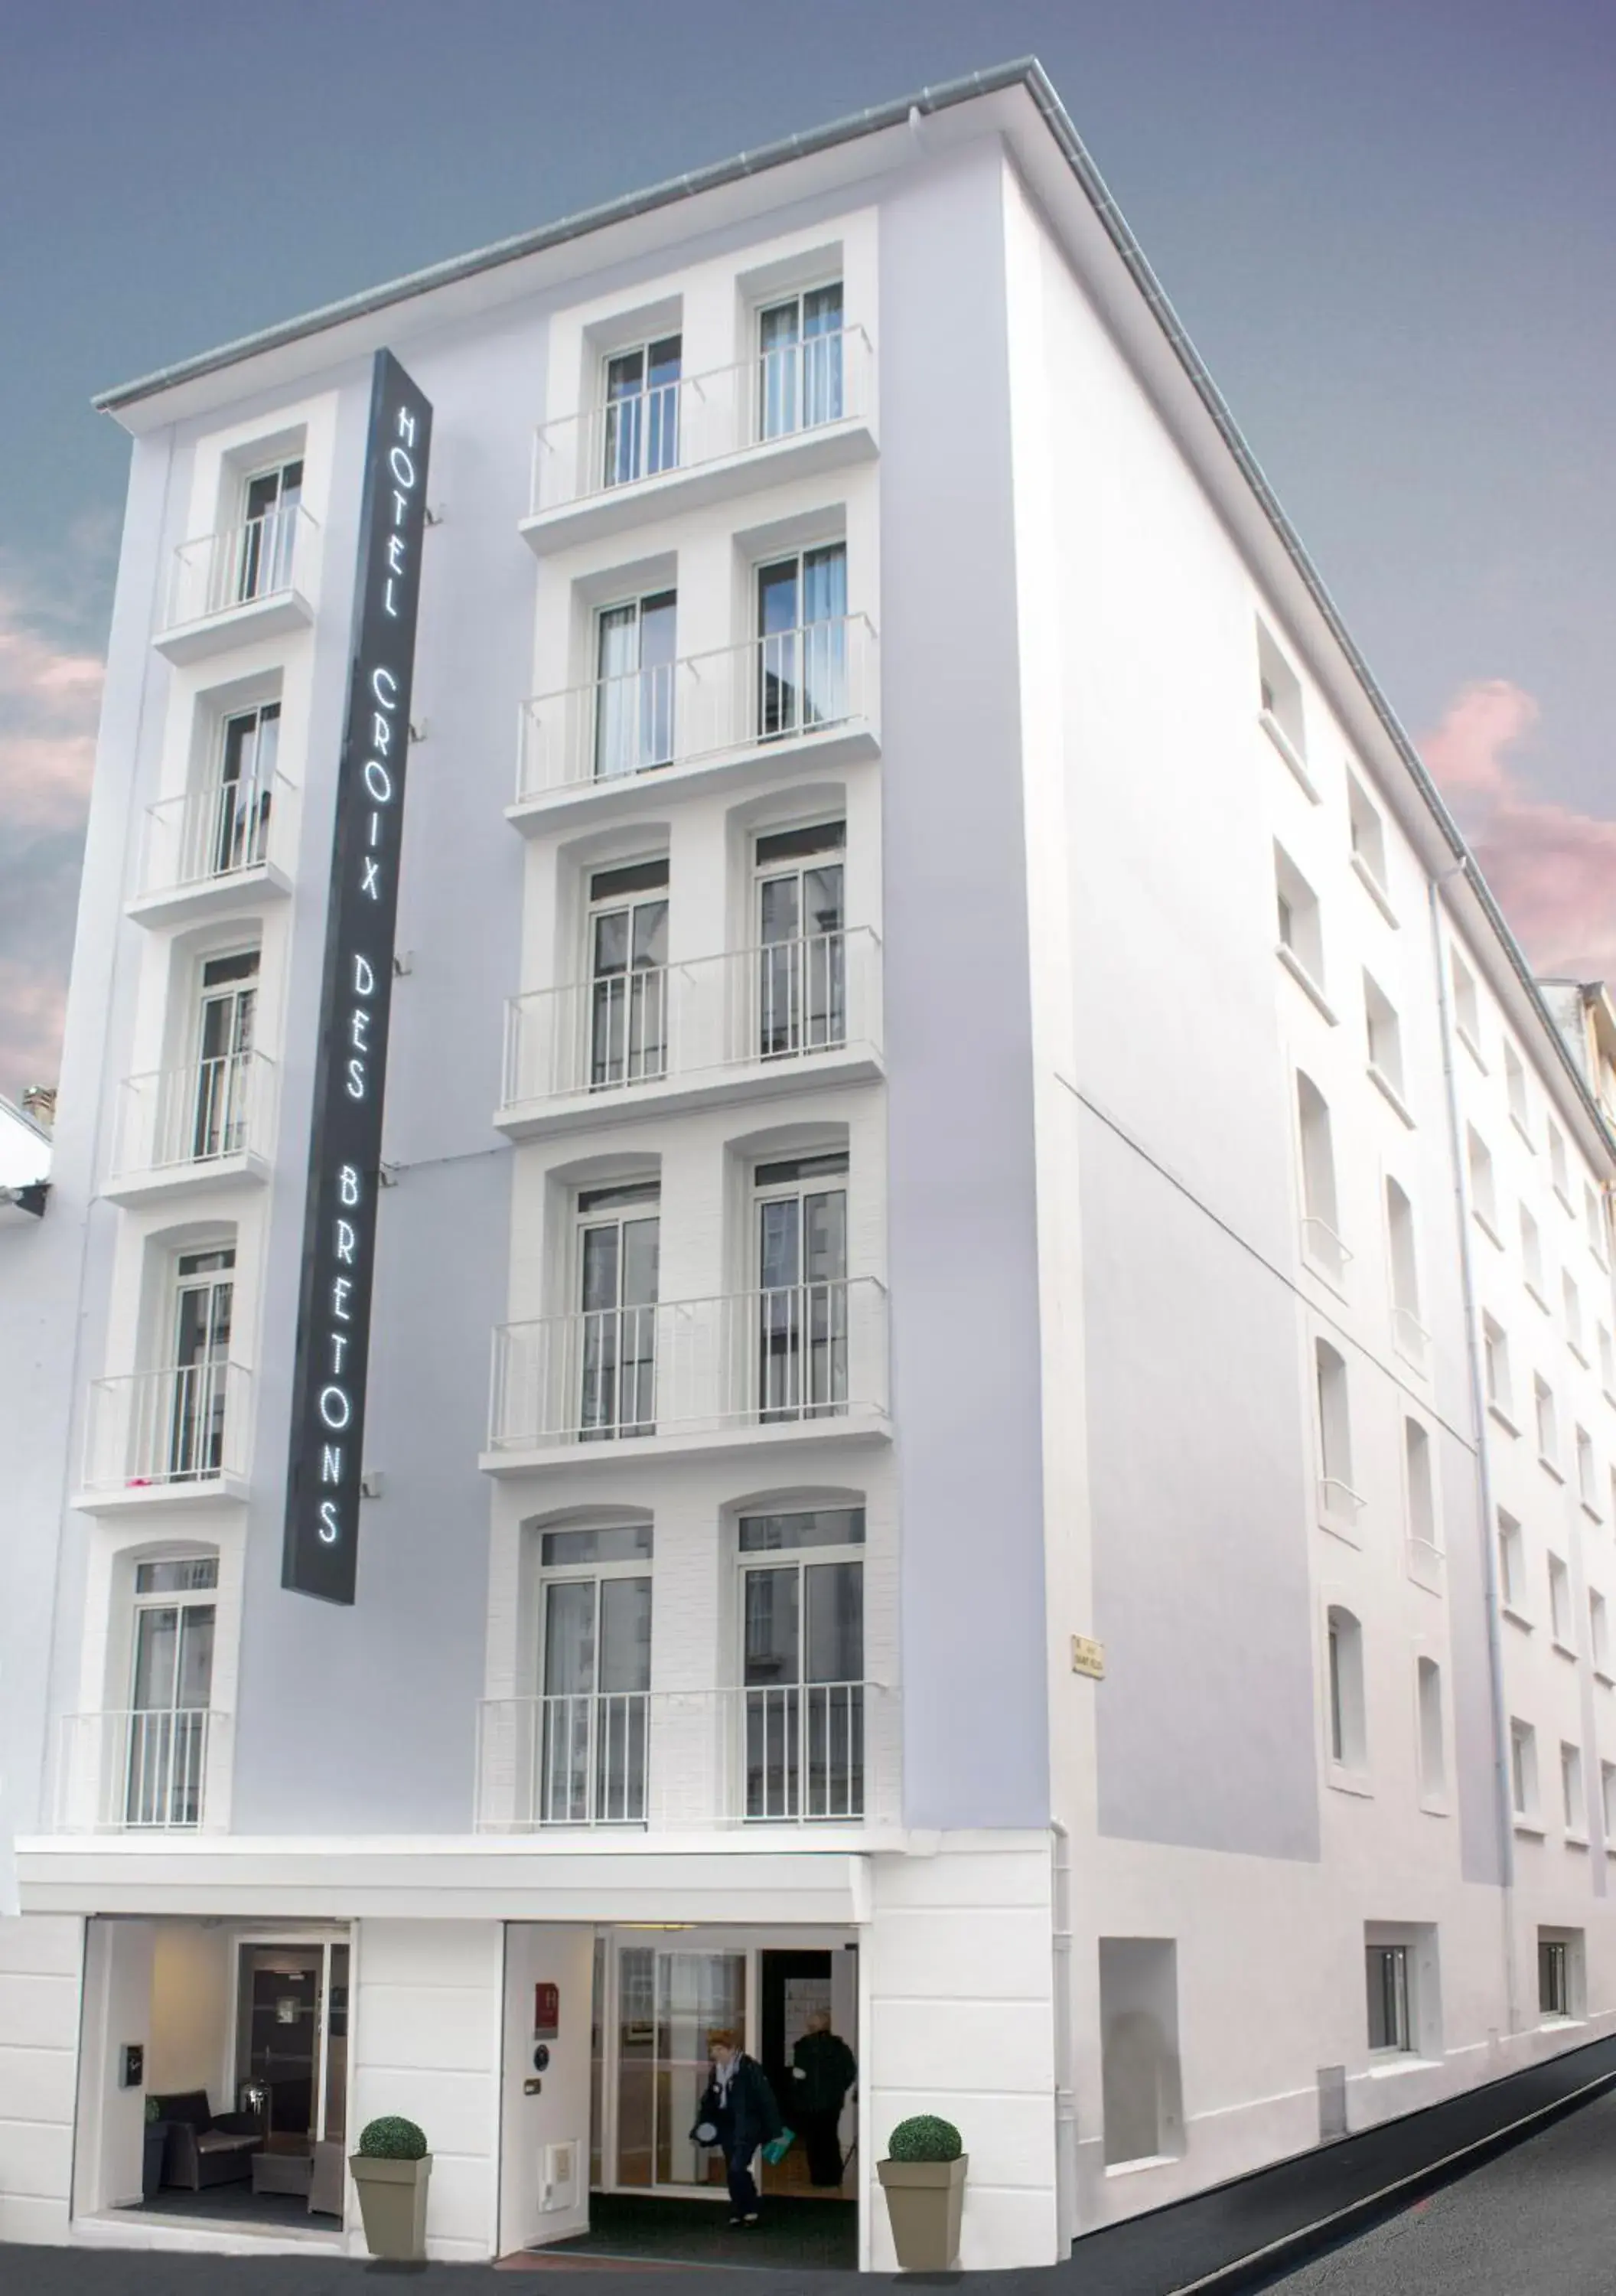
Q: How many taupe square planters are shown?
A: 2